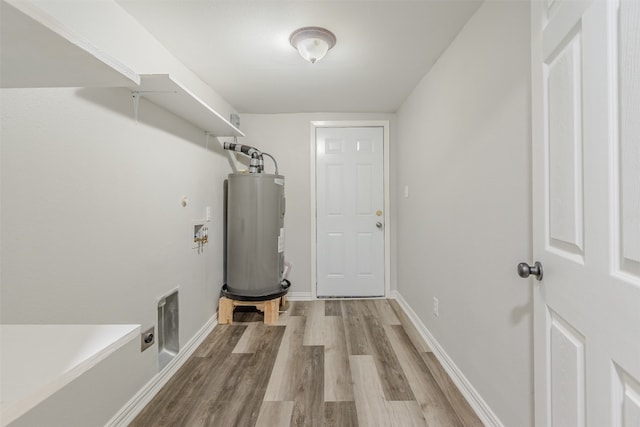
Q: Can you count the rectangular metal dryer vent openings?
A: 1